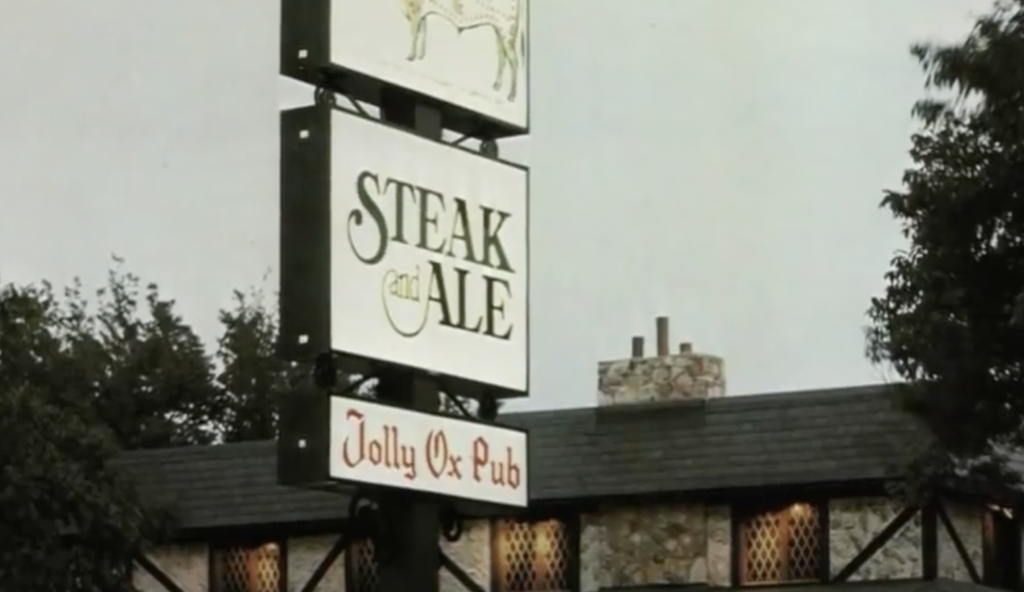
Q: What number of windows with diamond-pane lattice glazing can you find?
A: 4